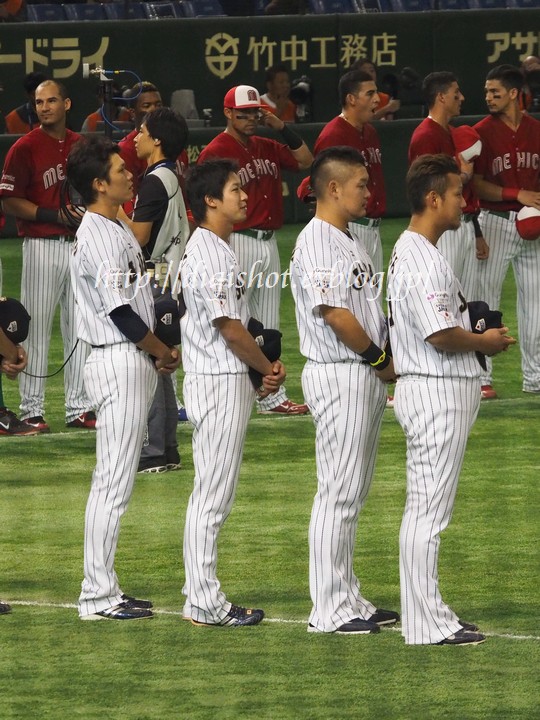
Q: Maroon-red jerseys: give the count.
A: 6